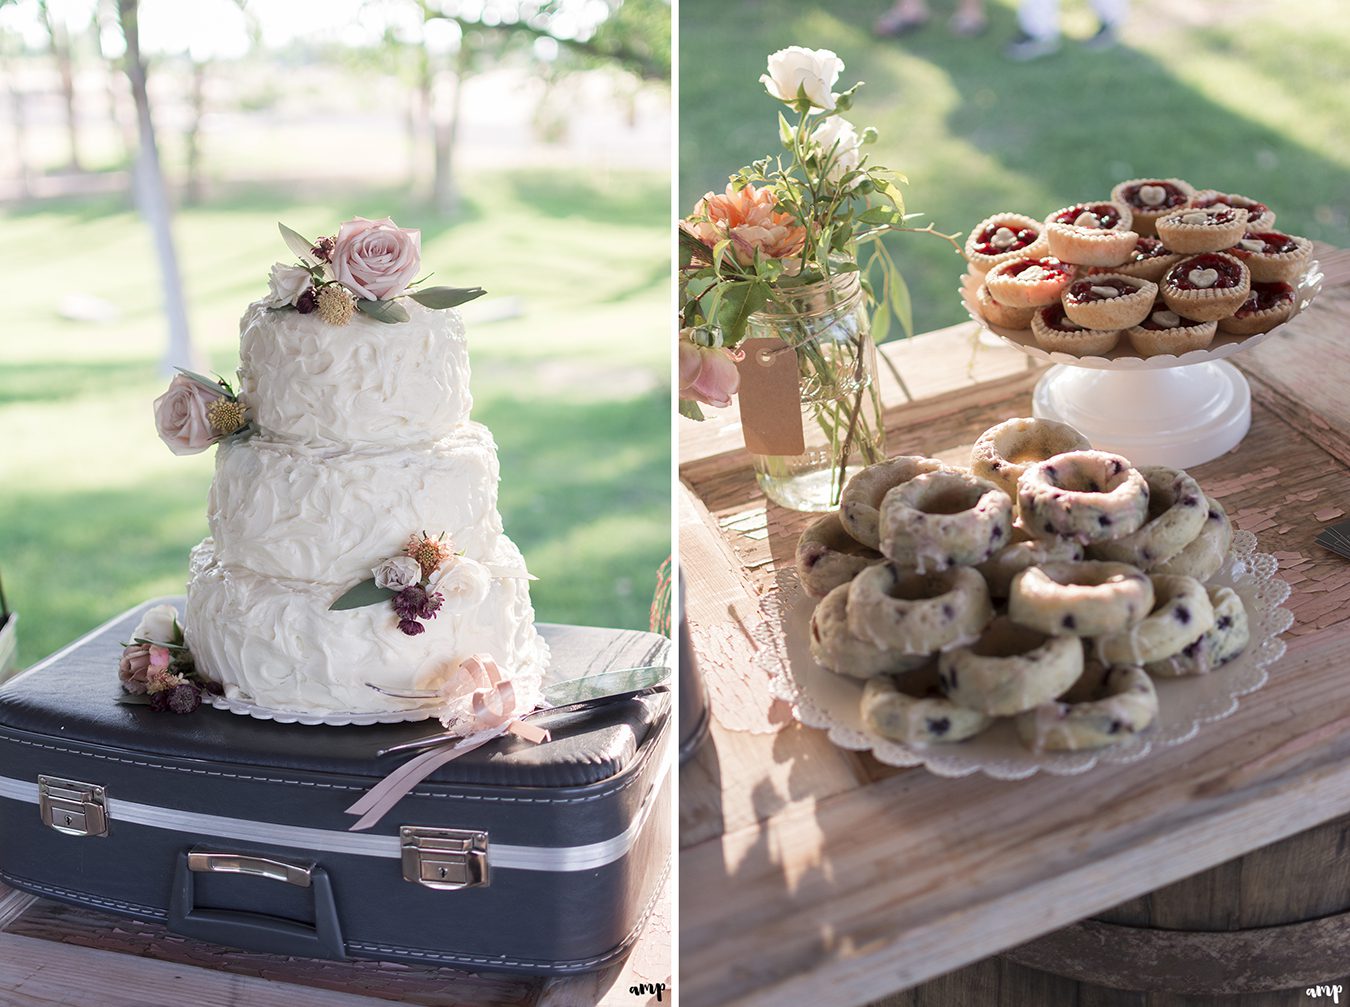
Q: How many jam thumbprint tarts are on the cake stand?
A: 15